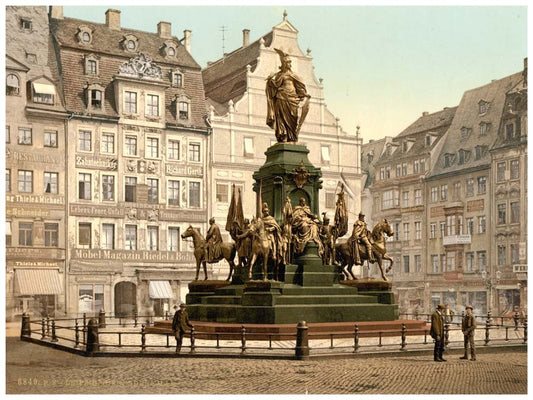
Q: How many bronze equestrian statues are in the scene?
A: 3